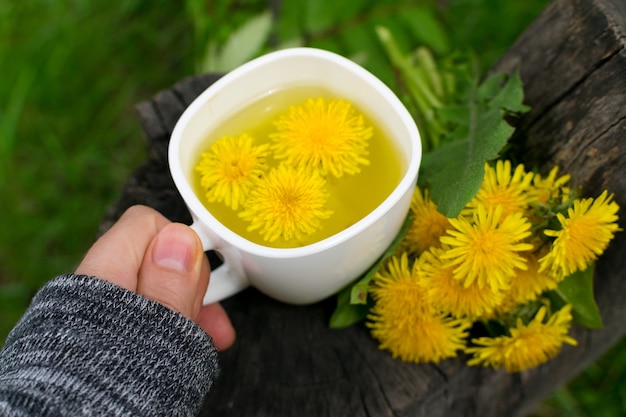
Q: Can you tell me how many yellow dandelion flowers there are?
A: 13